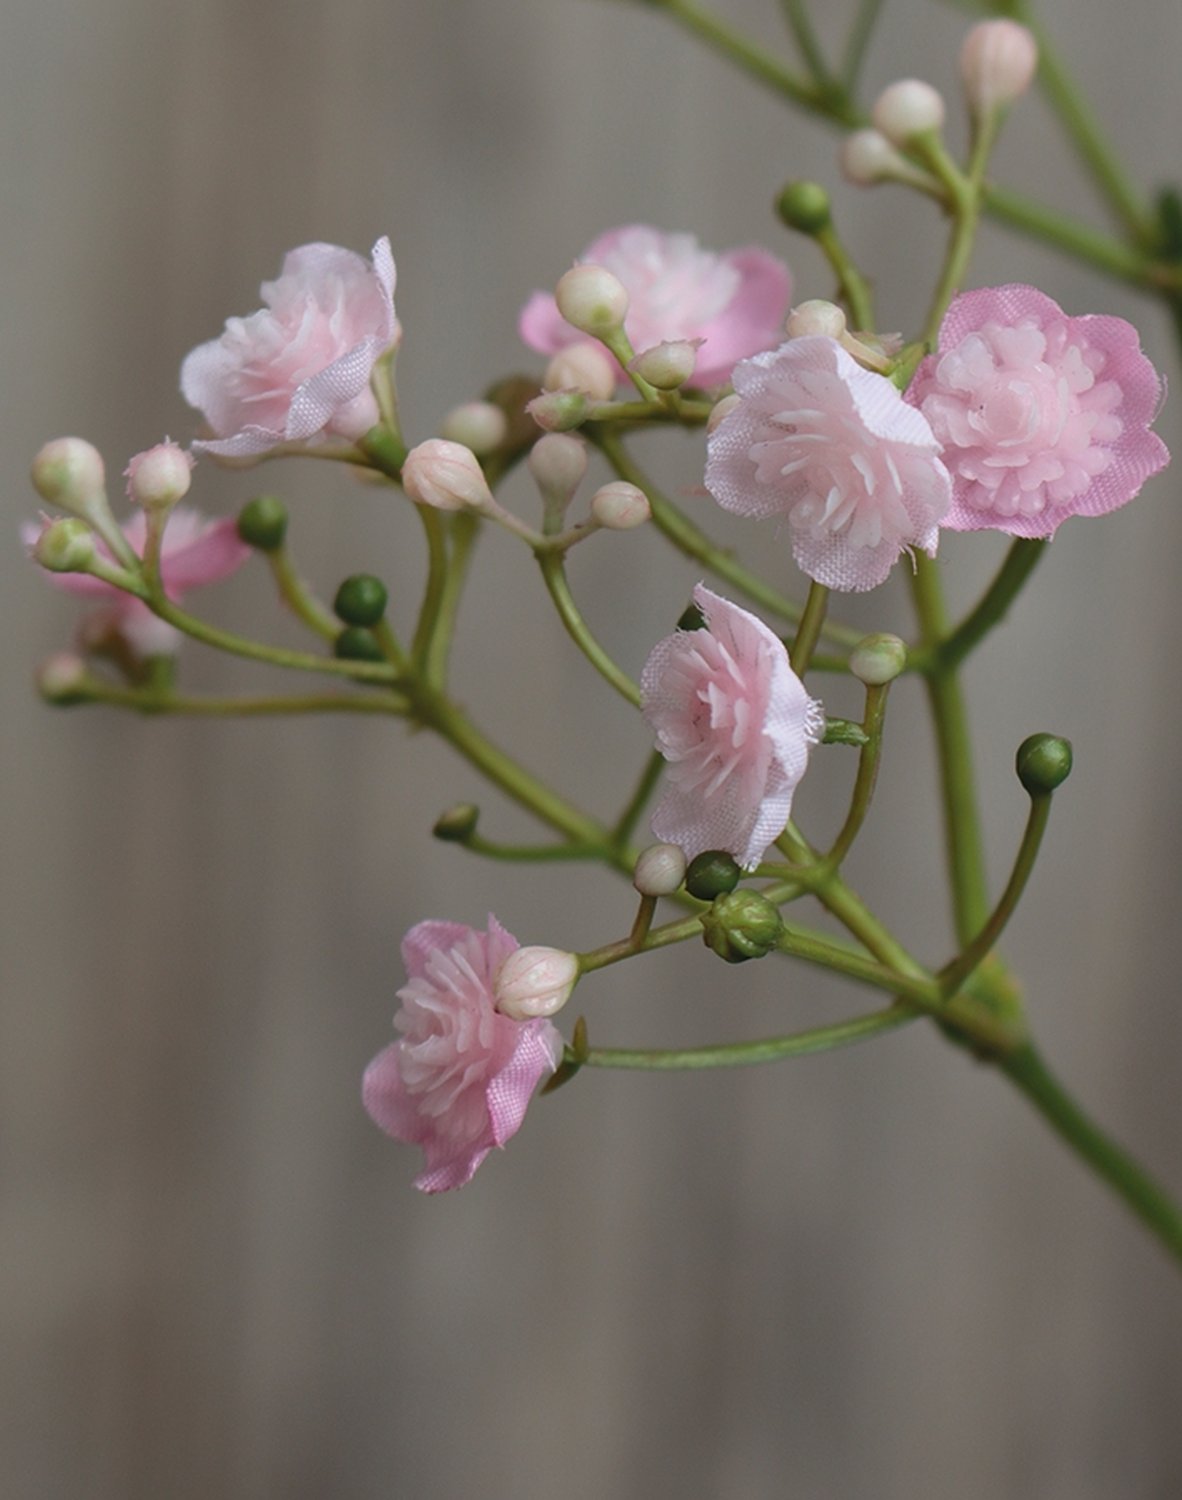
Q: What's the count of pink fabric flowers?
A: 7